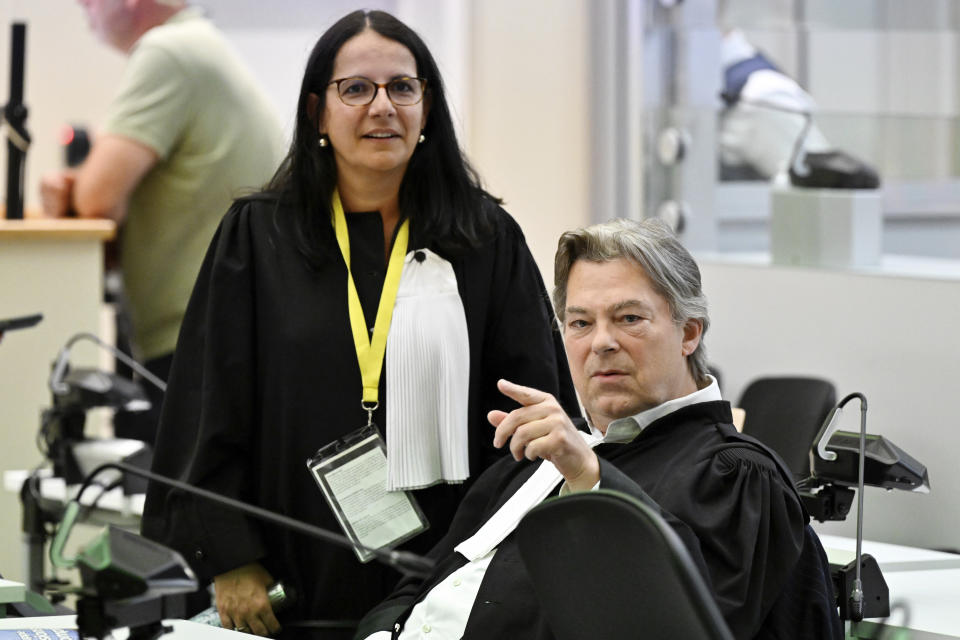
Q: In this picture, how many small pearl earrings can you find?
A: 2